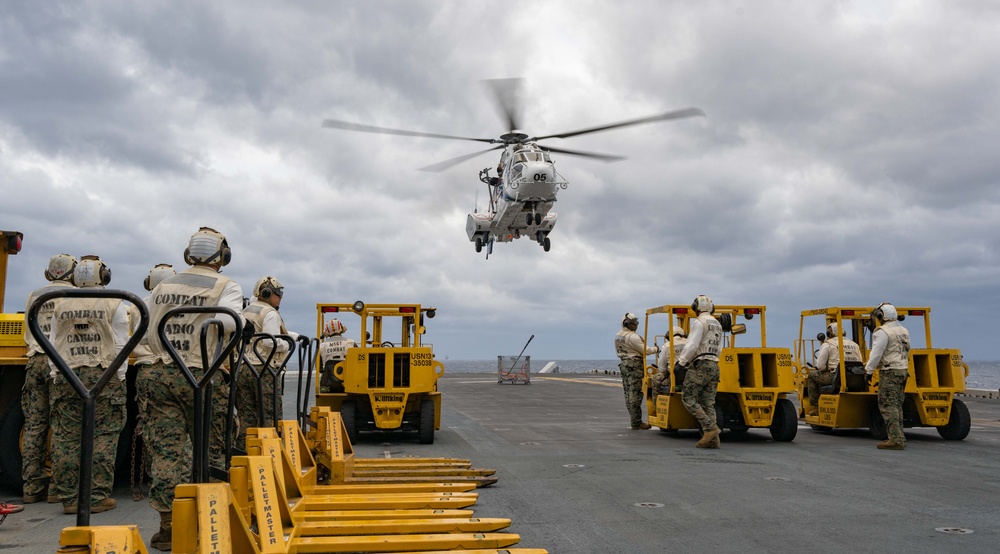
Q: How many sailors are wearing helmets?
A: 11